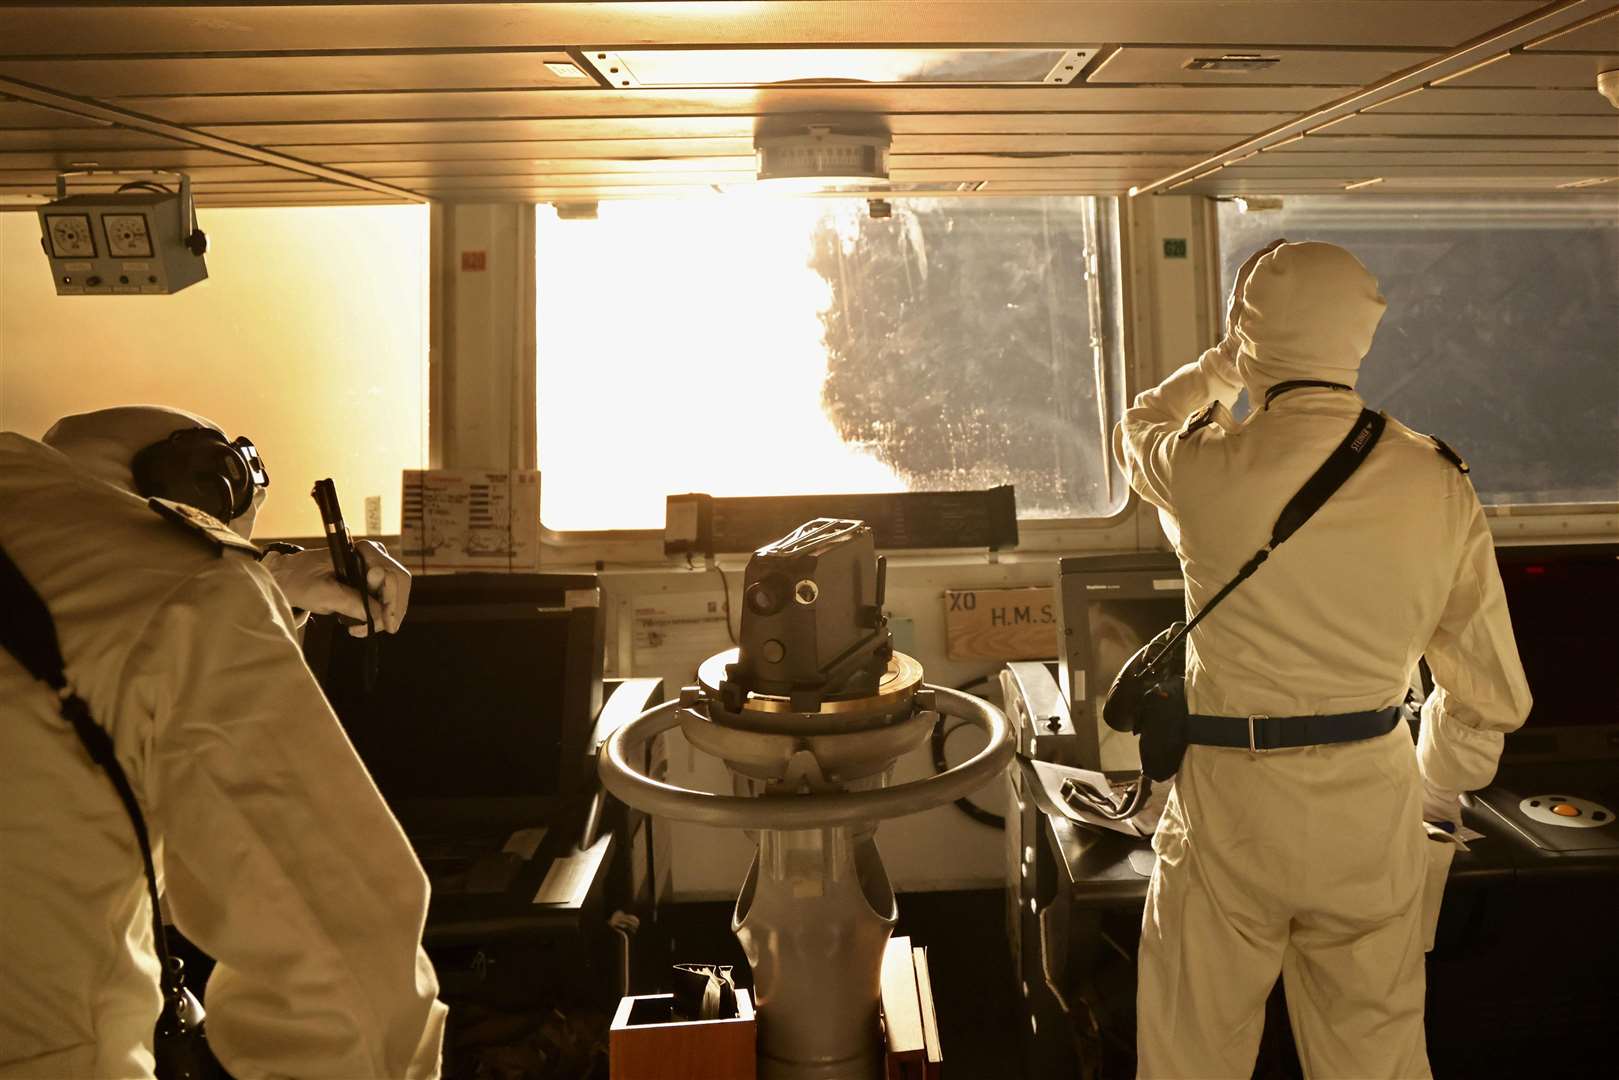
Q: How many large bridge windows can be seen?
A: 3